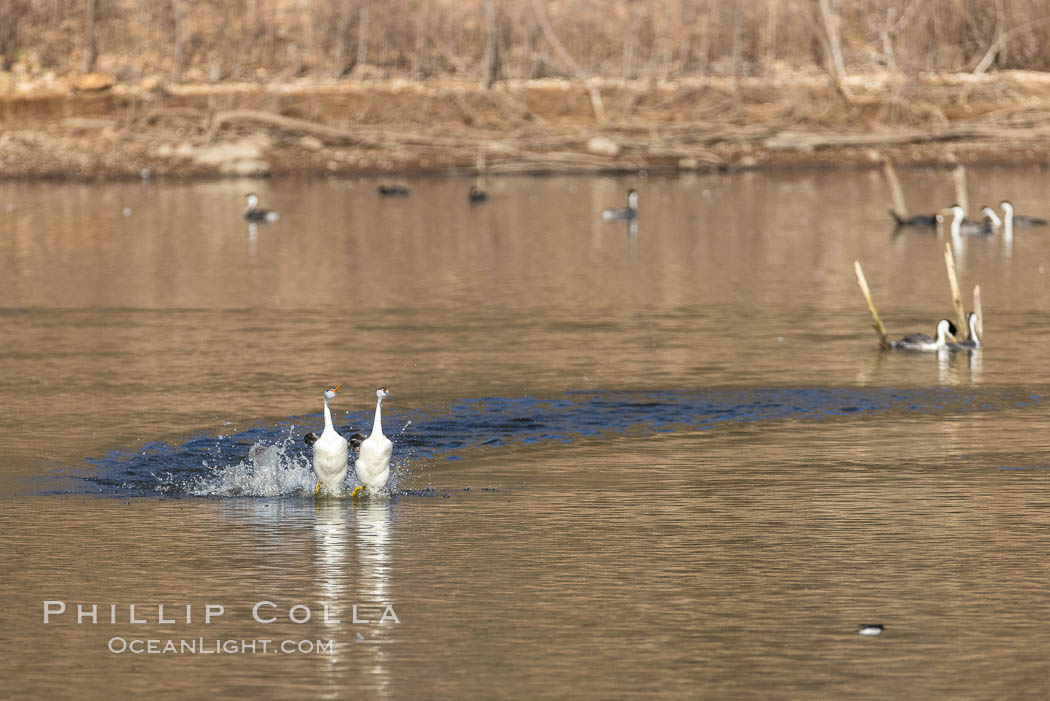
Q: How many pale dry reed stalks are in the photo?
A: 5